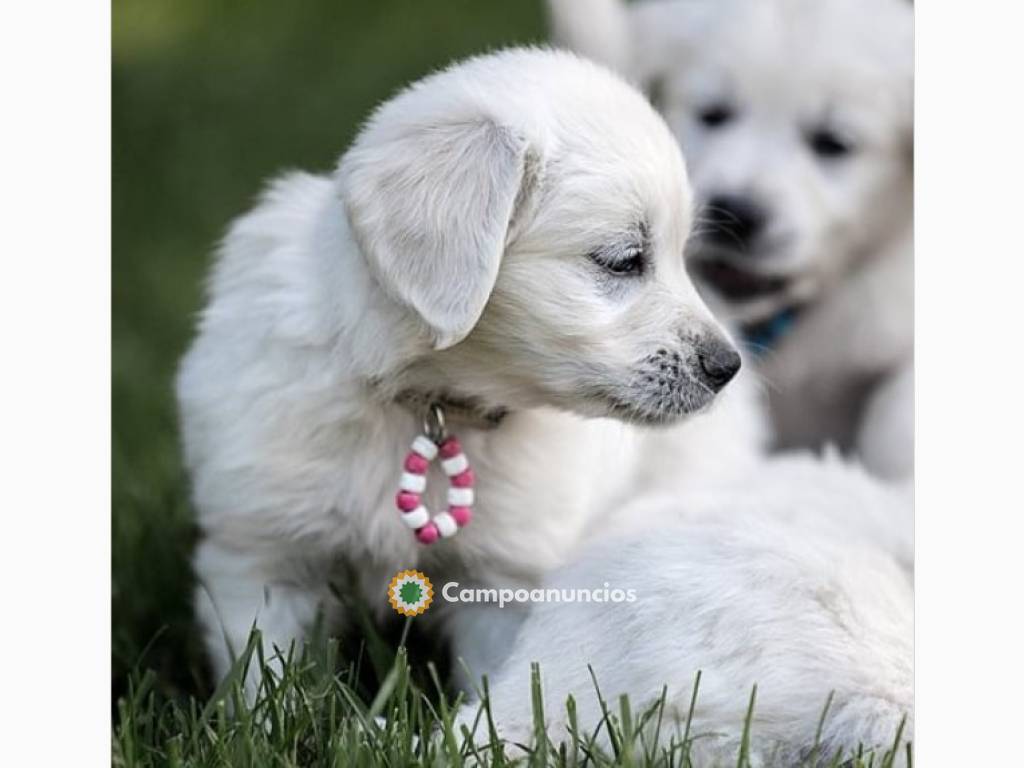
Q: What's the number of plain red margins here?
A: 0